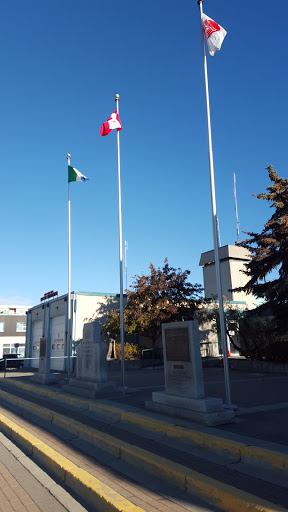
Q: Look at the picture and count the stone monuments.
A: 3